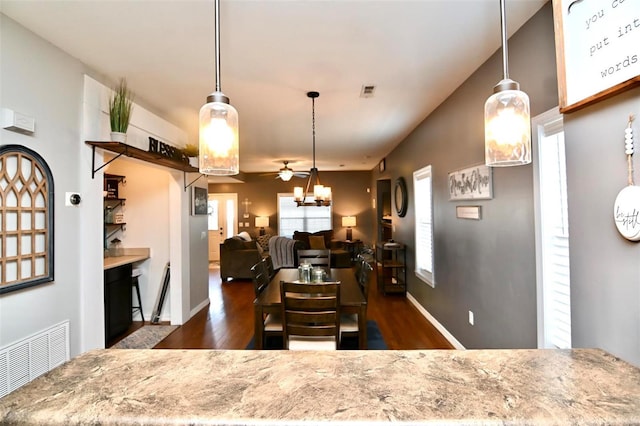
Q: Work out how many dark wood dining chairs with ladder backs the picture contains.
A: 6